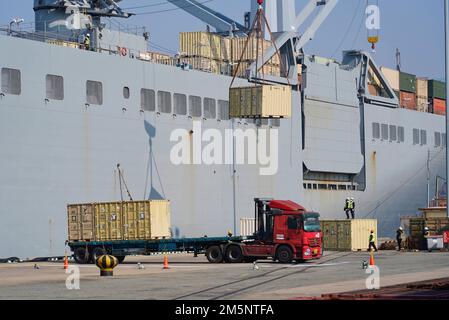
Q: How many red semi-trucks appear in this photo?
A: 1